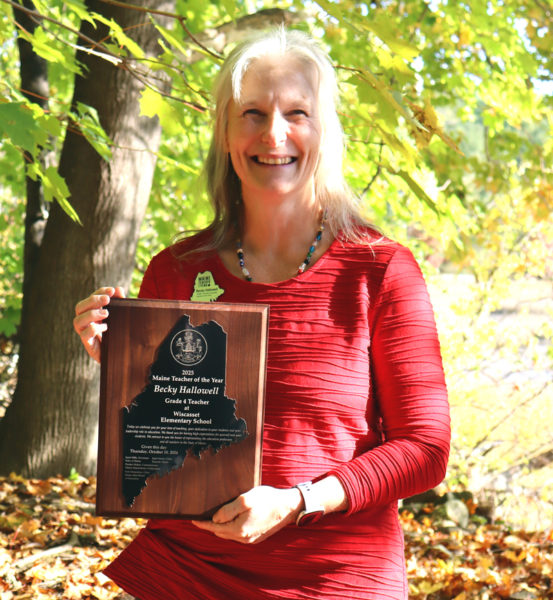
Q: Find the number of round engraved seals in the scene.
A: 1